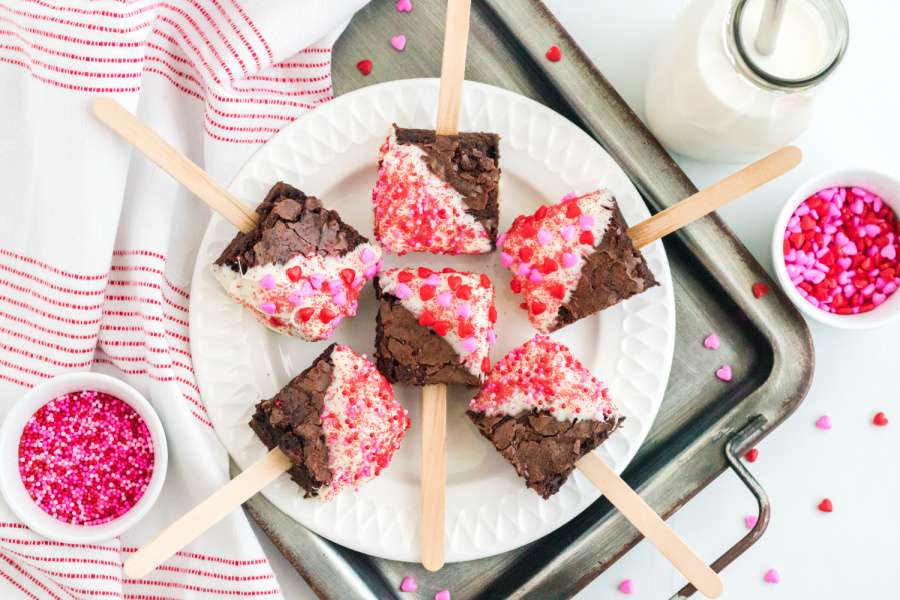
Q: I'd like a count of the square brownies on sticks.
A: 6